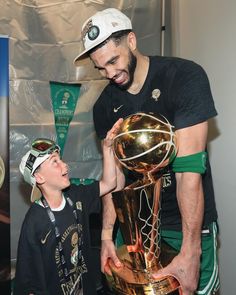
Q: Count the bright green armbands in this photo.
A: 1